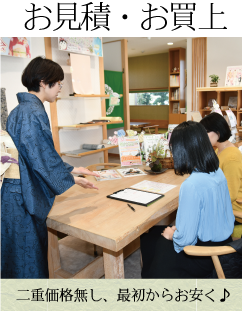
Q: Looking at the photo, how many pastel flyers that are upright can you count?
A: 2